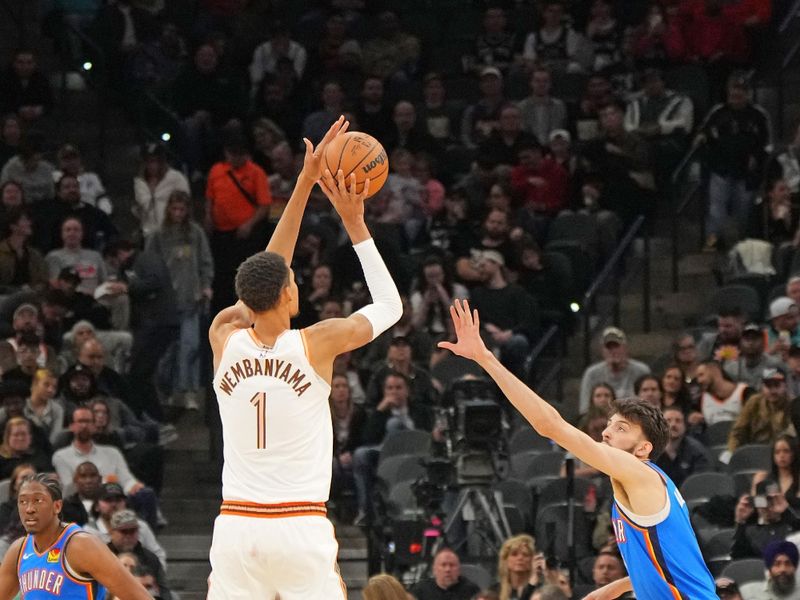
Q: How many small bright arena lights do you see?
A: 3